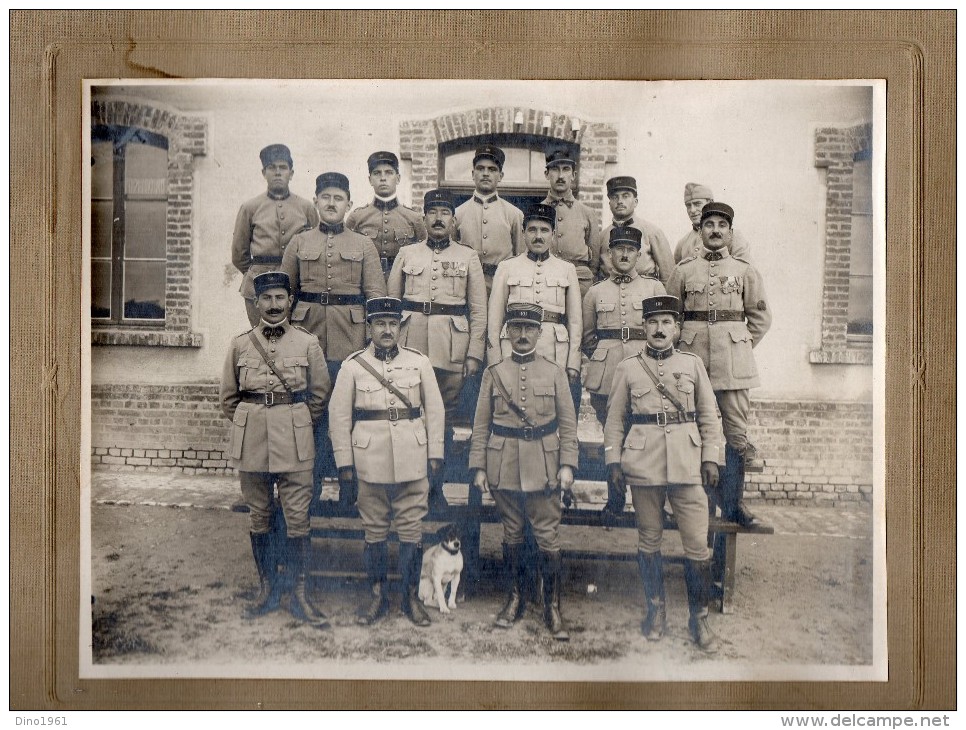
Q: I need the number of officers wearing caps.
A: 15